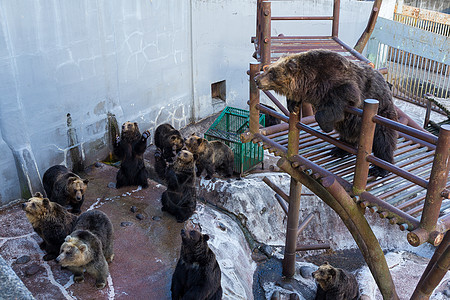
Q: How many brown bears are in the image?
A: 10